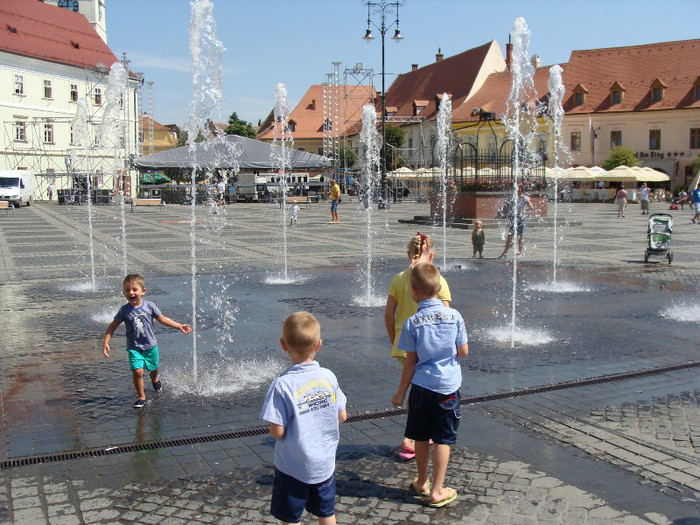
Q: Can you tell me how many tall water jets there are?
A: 8